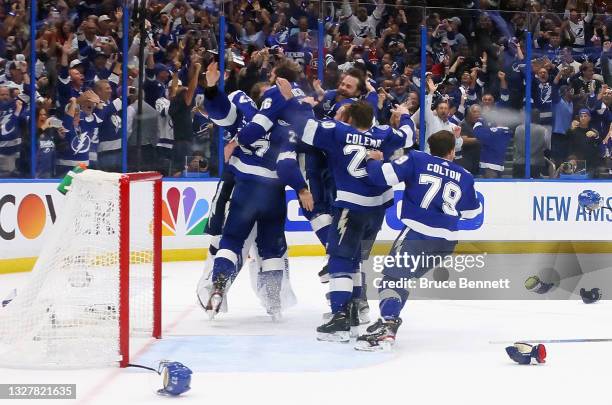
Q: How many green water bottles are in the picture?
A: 1